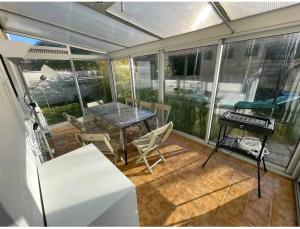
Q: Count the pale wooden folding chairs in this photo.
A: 7